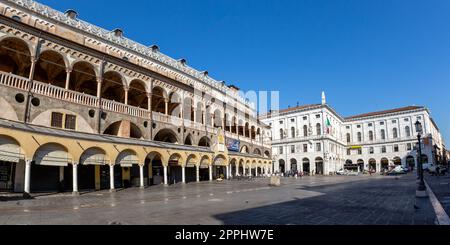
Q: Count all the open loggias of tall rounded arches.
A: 1